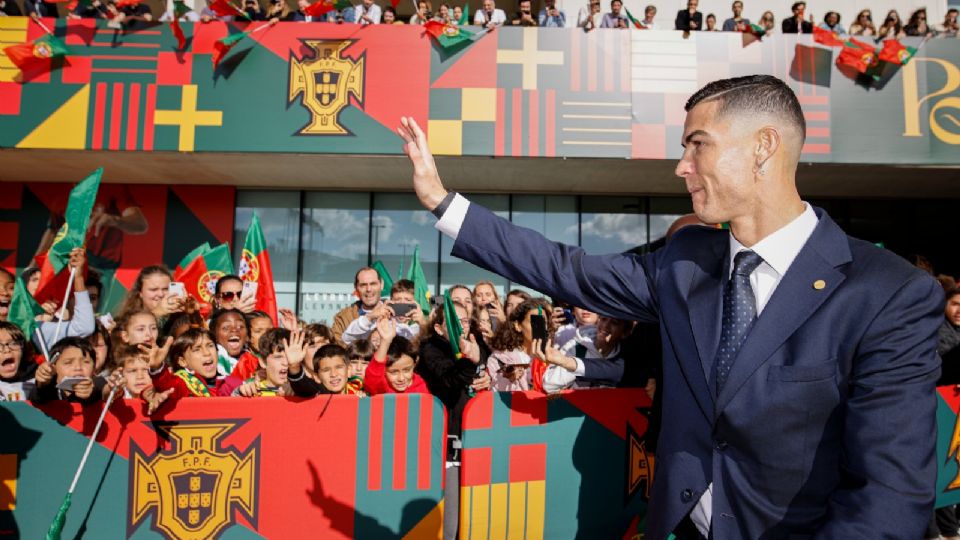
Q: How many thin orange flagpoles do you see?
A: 0